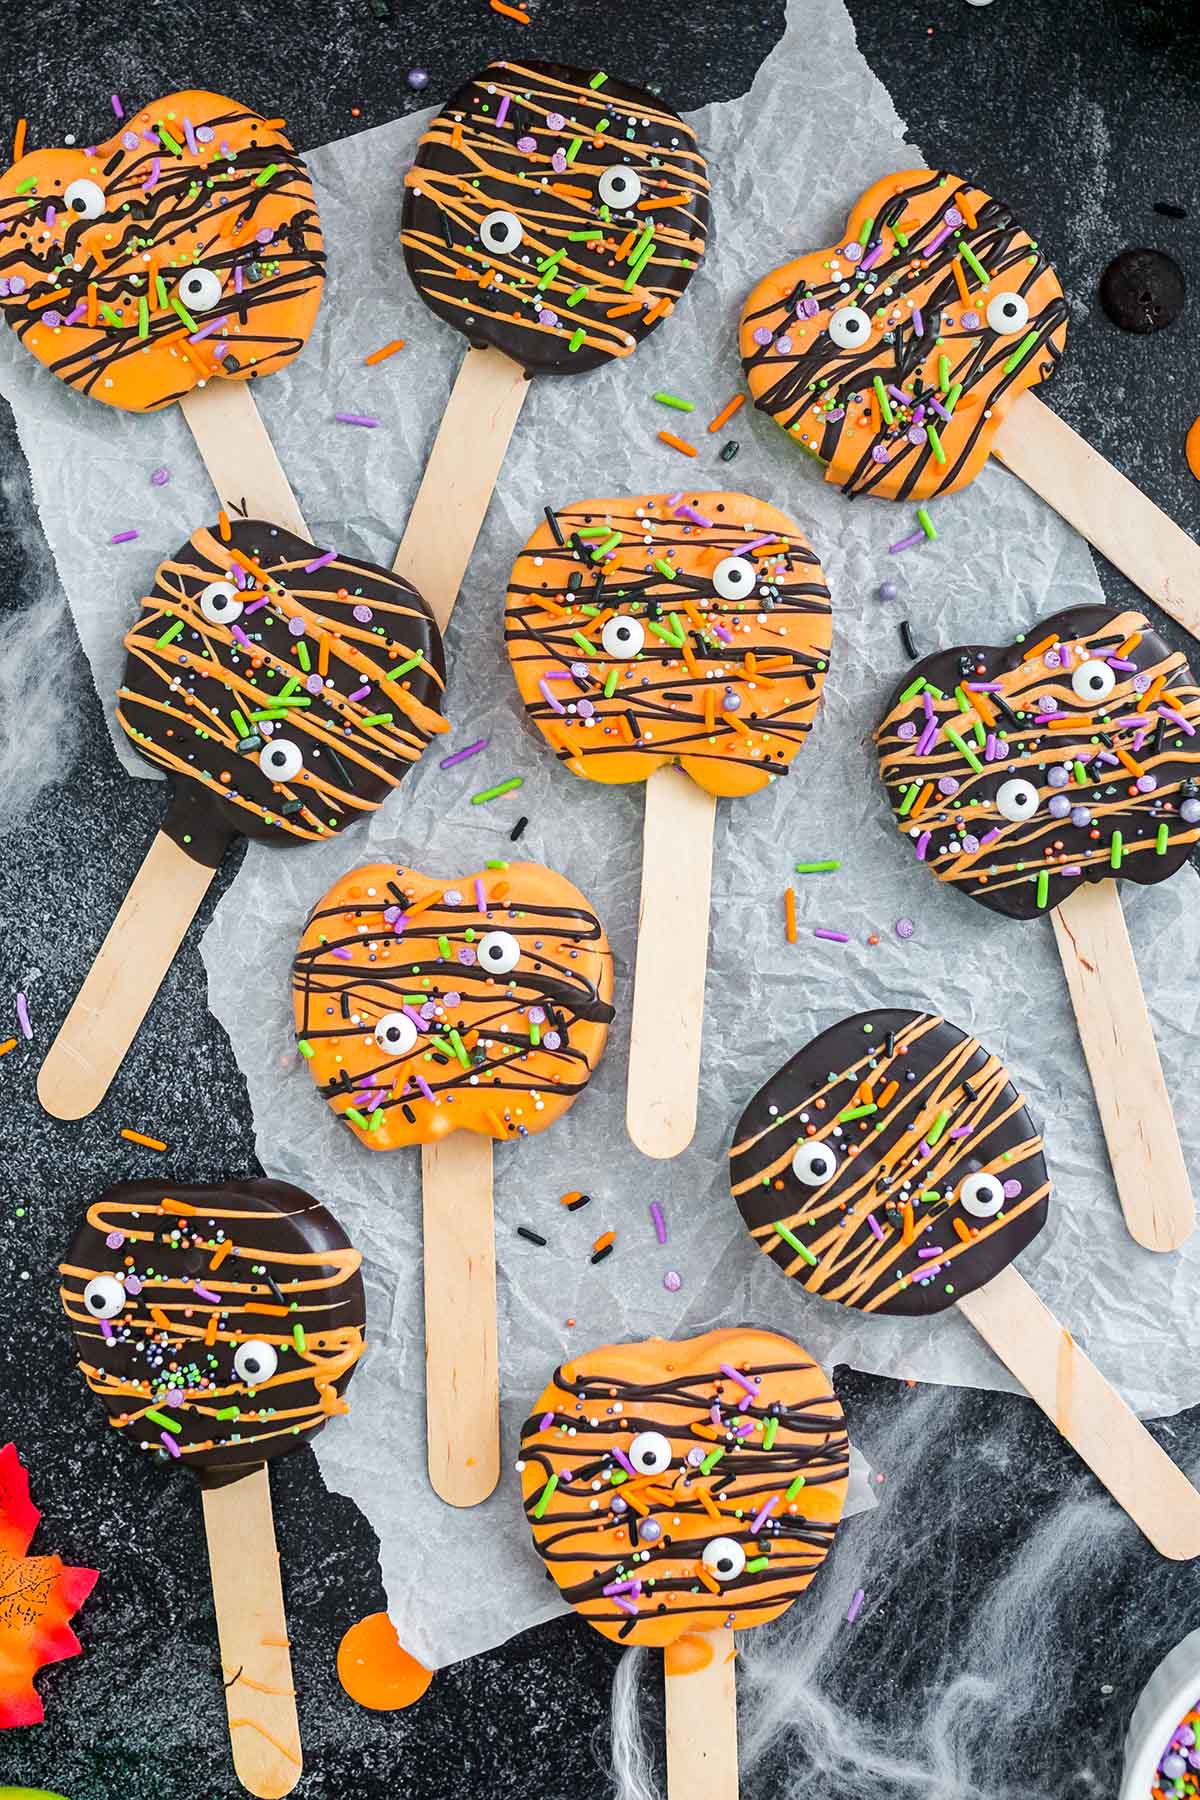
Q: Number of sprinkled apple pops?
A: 10